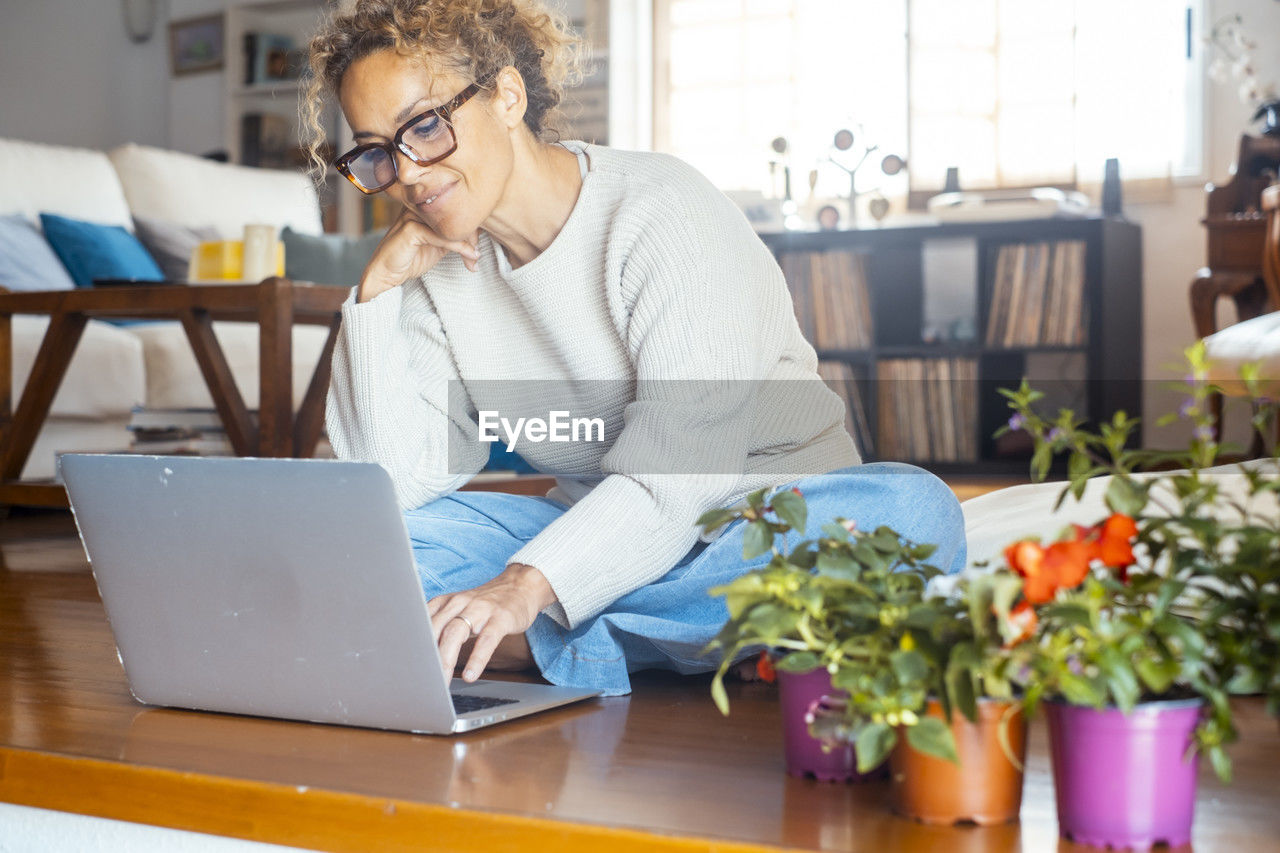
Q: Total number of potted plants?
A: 3